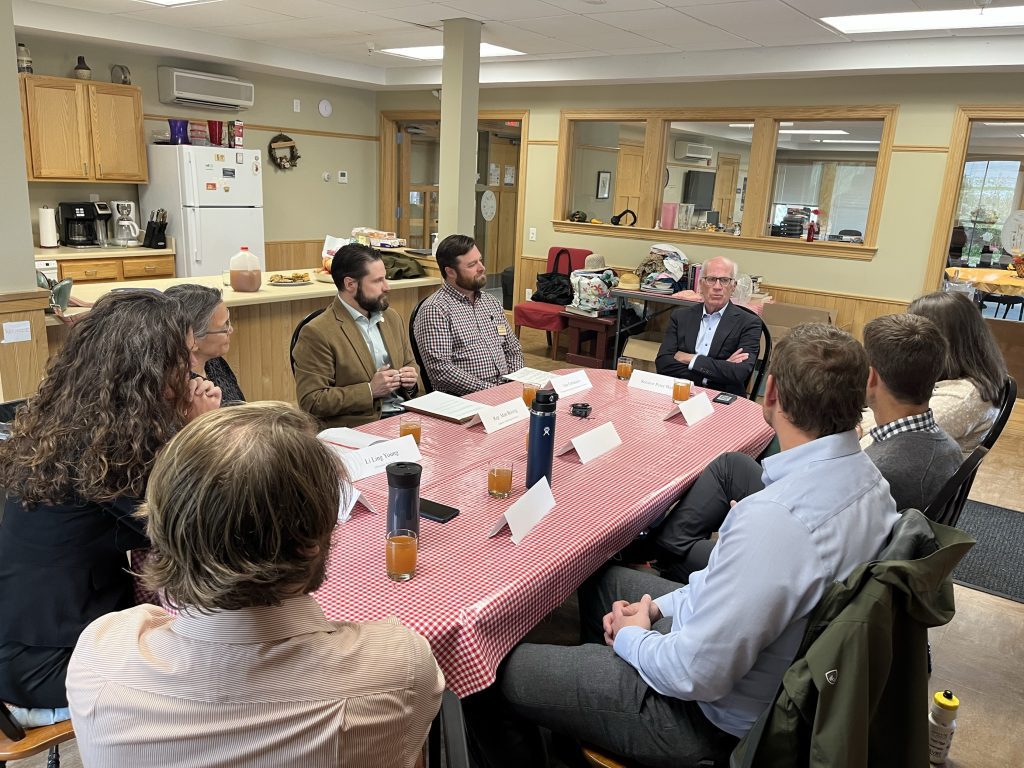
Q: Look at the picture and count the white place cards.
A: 8